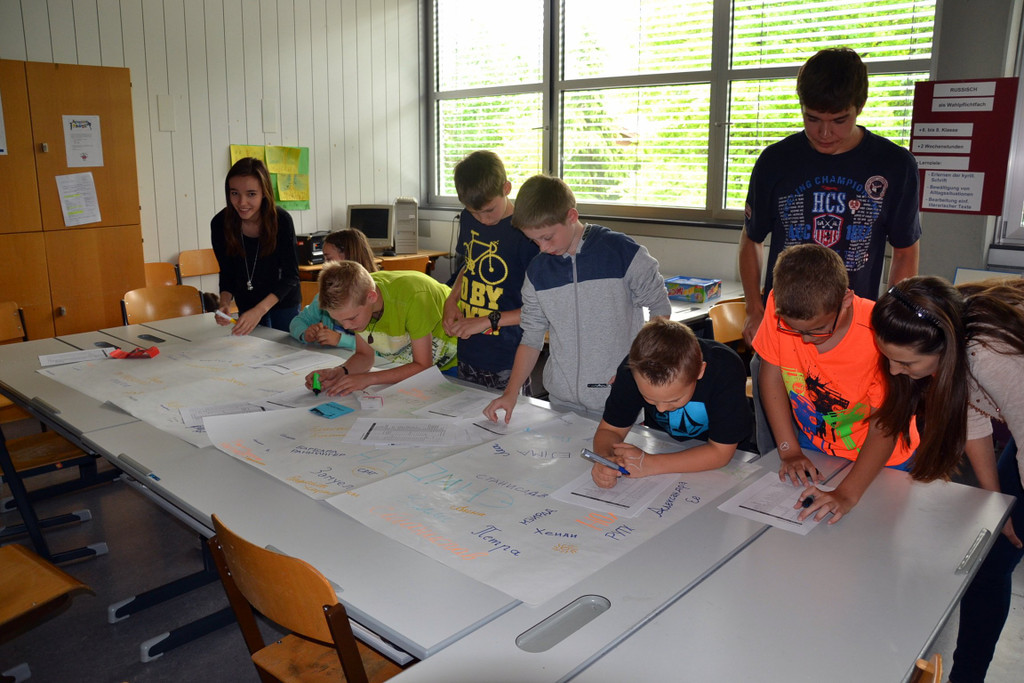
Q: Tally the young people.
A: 9